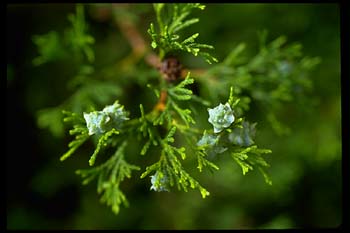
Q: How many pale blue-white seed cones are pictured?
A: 6